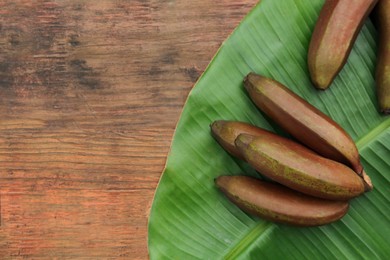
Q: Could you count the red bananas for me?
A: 6